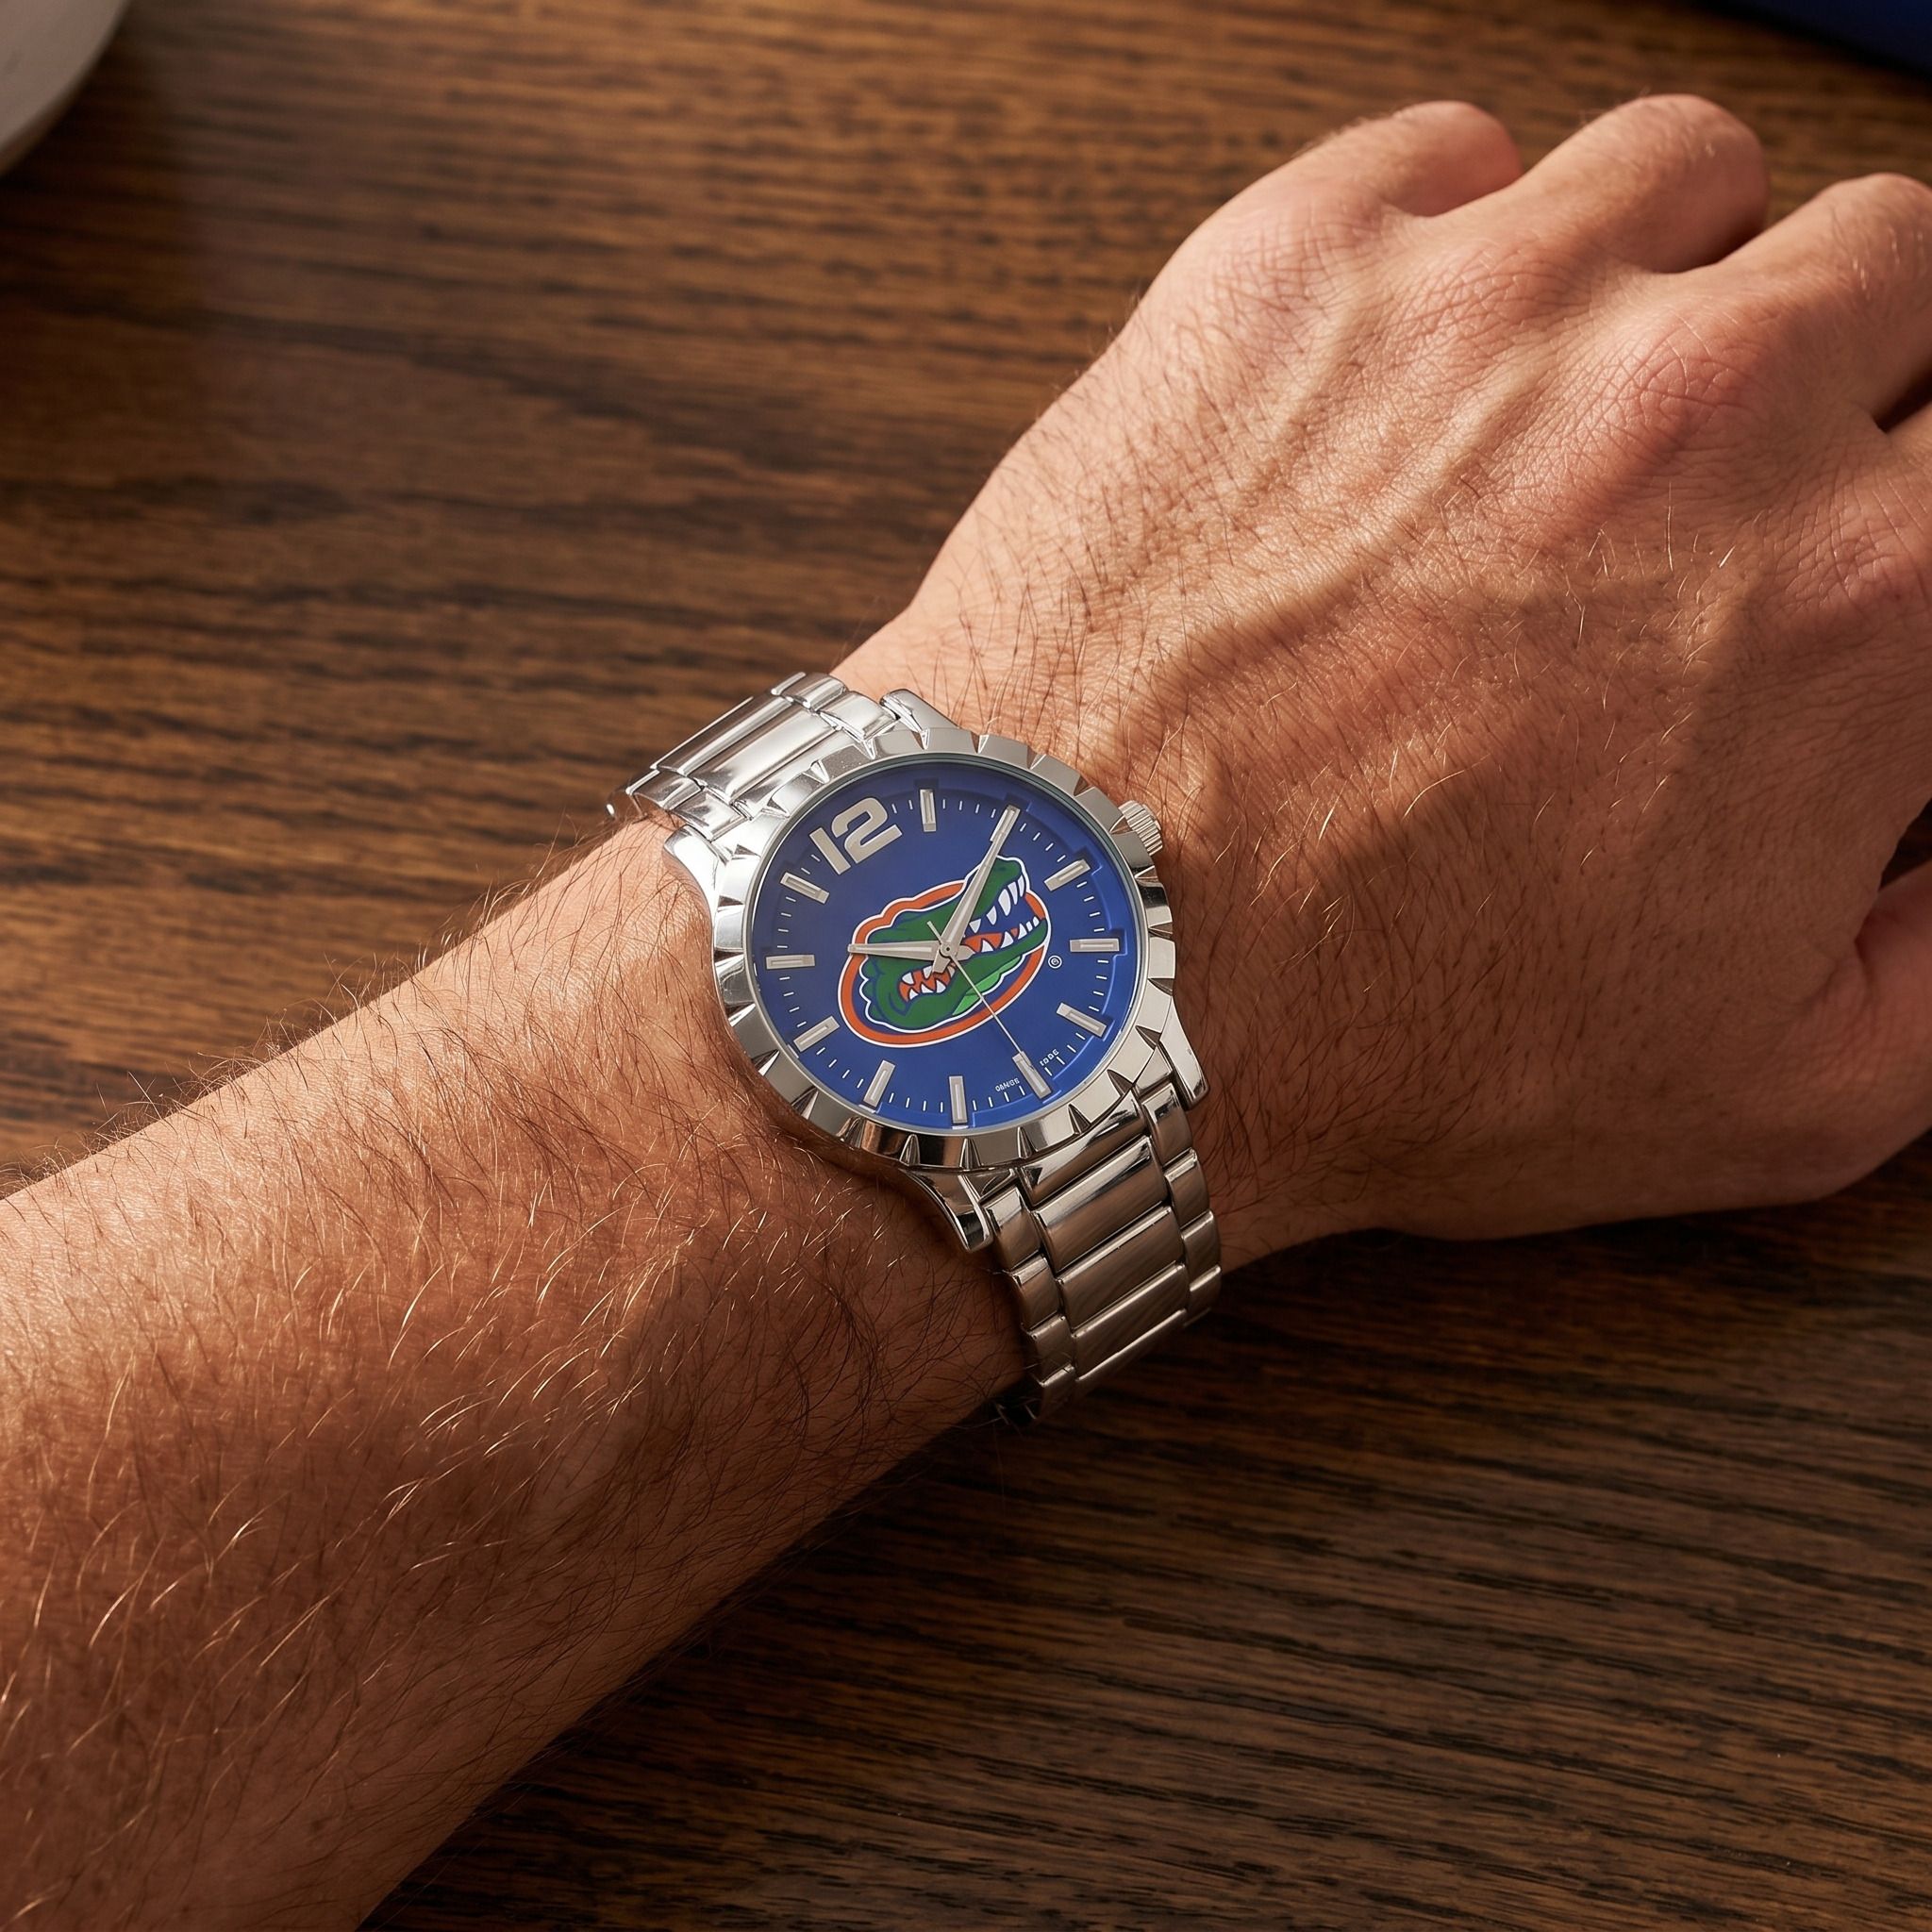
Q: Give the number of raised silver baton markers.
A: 11